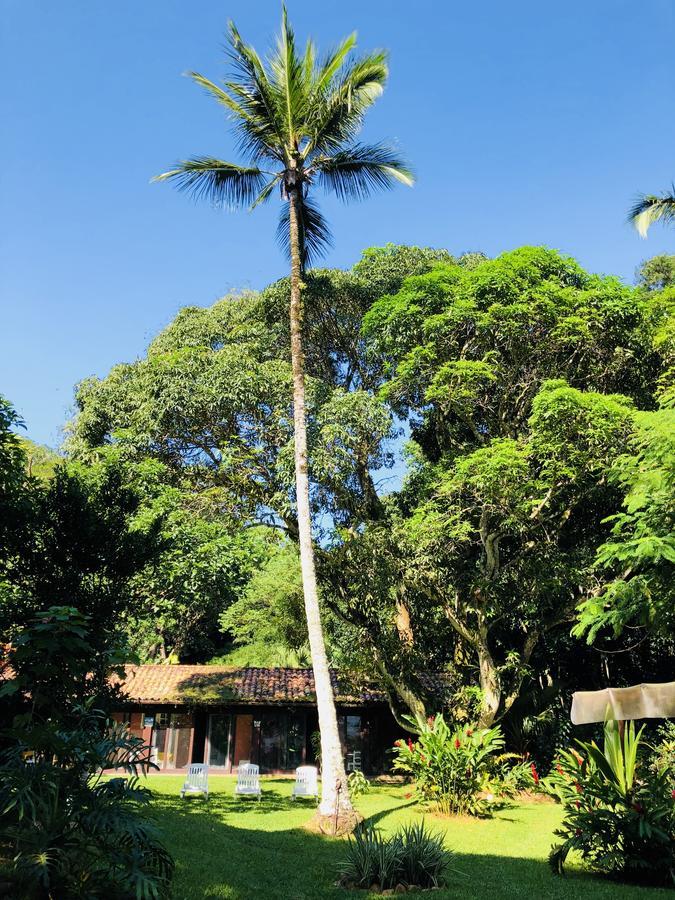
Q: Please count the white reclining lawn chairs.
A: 3